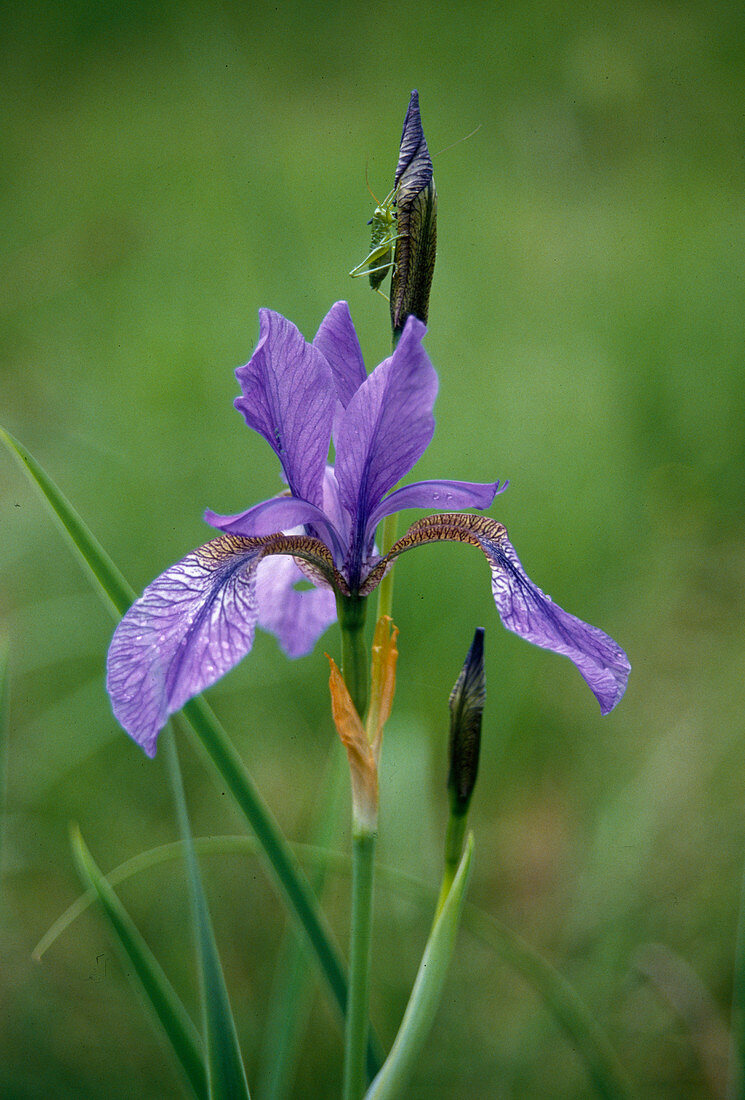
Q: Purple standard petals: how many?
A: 3